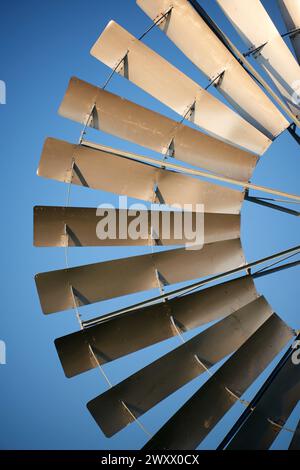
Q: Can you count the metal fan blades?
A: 13